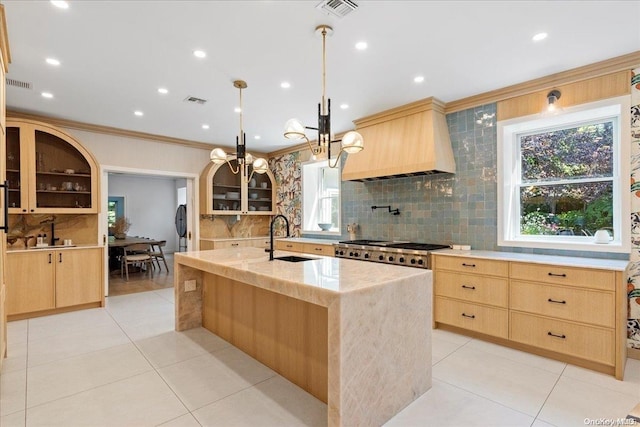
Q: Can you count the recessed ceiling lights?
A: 14